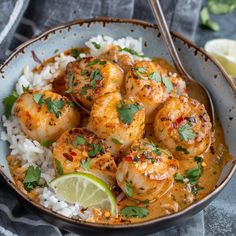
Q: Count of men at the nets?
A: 0